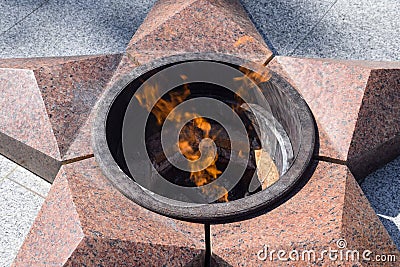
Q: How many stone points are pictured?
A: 5